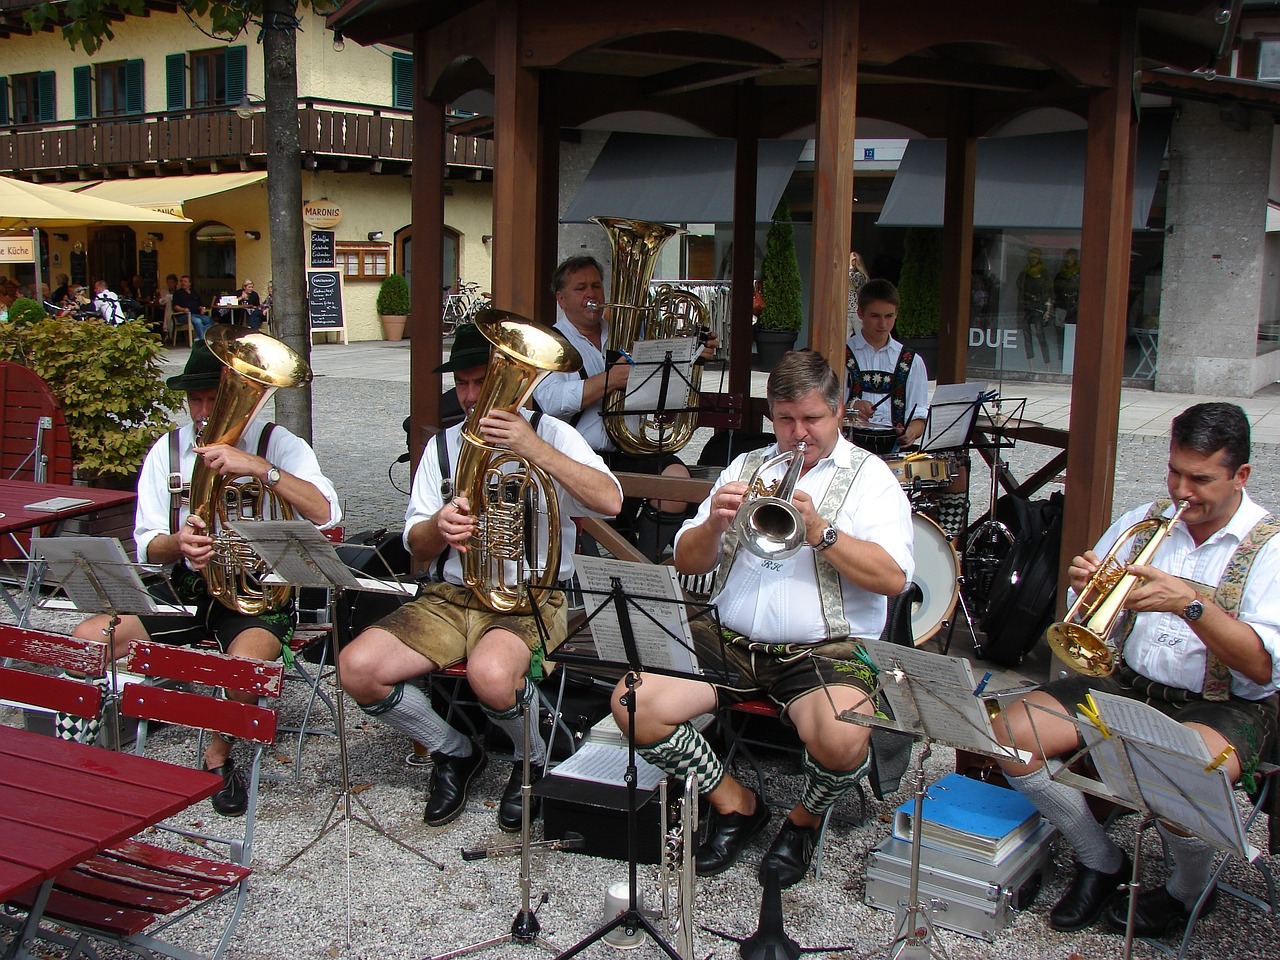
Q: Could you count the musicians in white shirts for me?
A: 6